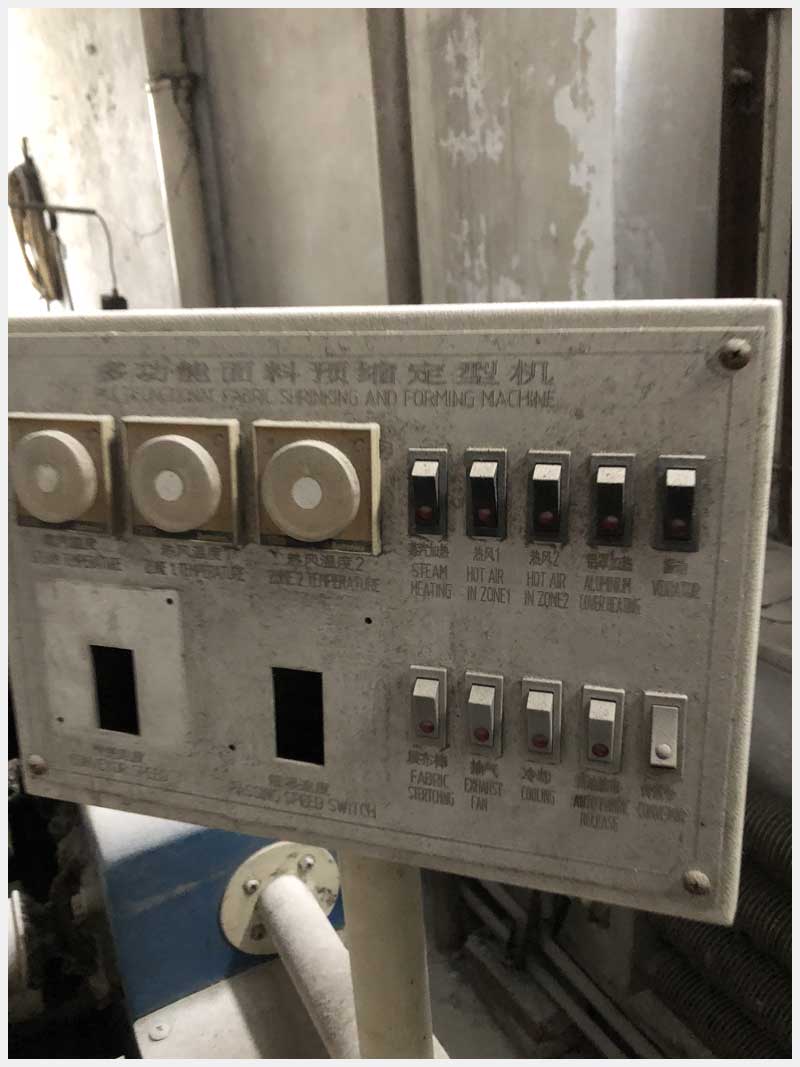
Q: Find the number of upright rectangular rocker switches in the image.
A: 10